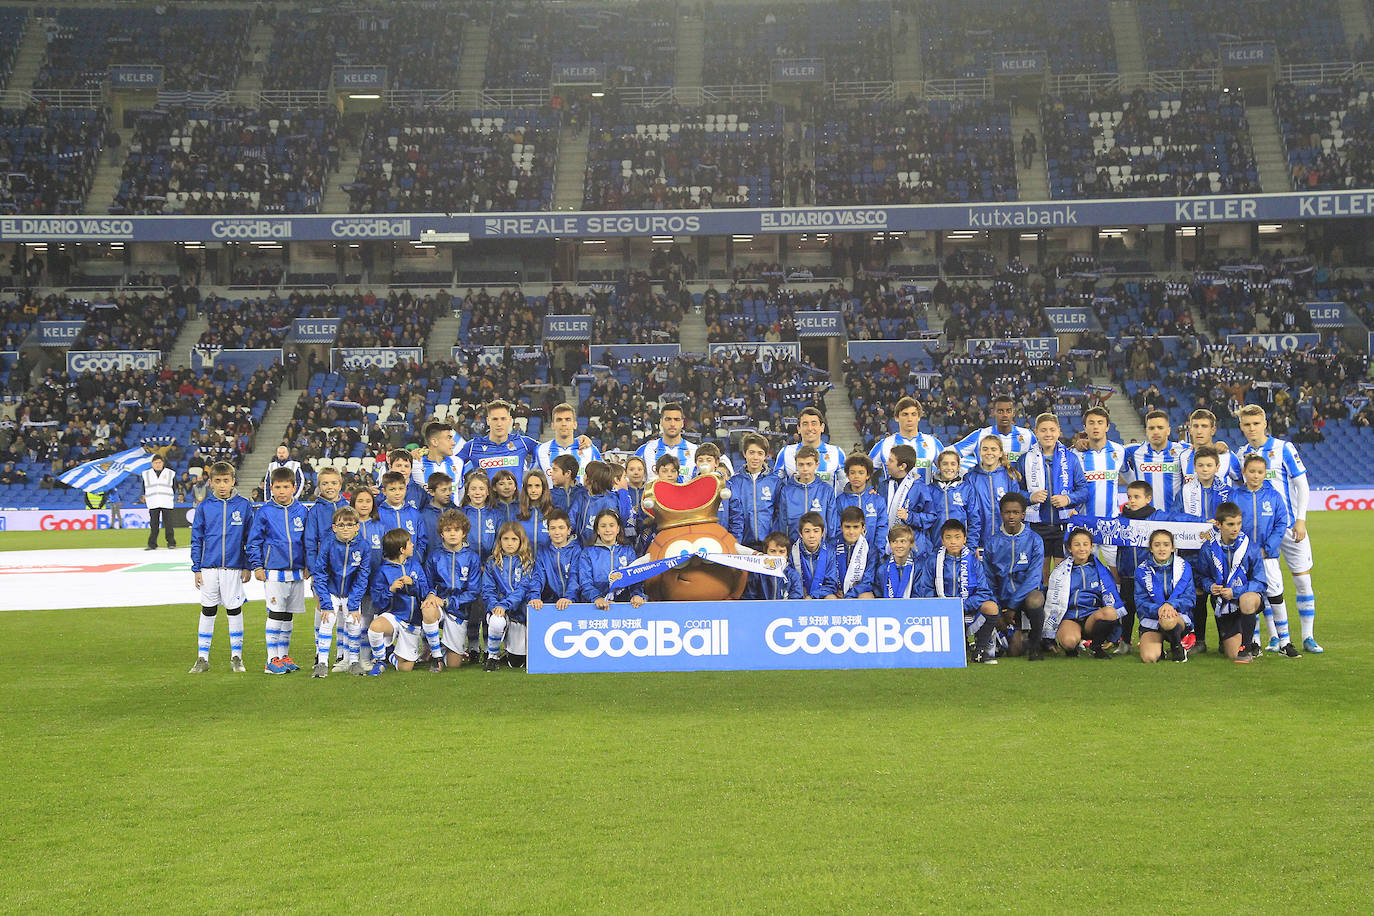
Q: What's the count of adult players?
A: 11